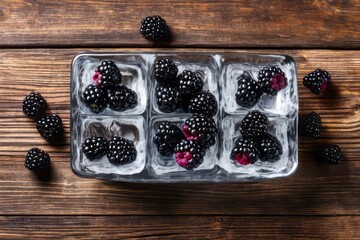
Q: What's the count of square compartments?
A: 6